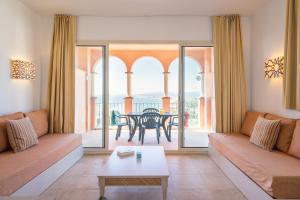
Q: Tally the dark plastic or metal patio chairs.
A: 4